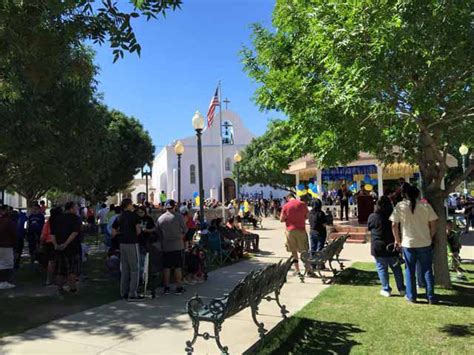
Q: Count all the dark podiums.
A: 1